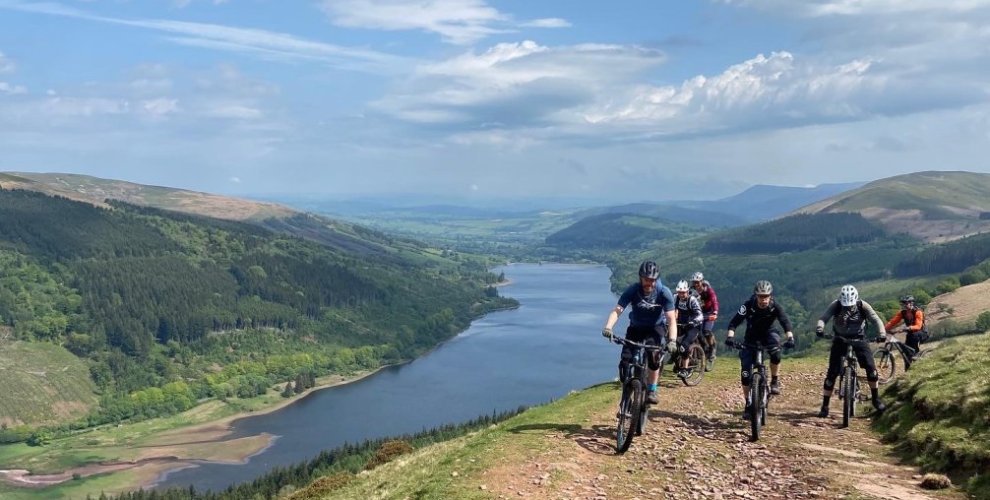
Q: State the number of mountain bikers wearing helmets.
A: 6